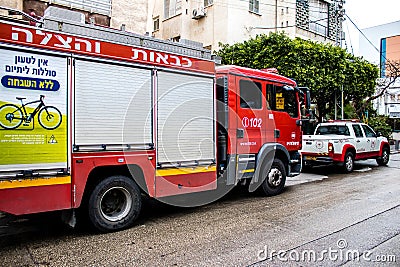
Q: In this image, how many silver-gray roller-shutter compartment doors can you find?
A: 2